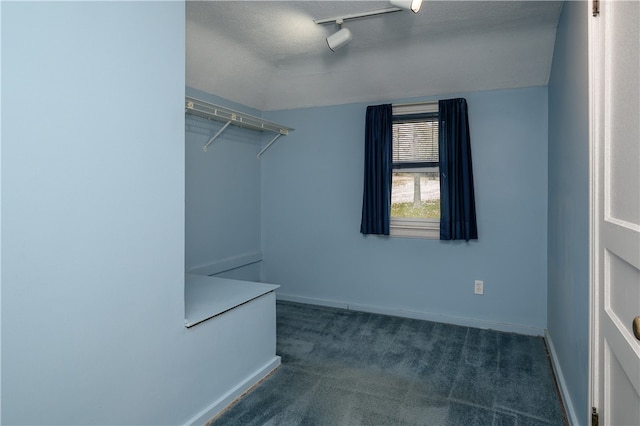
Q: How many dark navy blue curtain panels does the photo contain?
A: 2